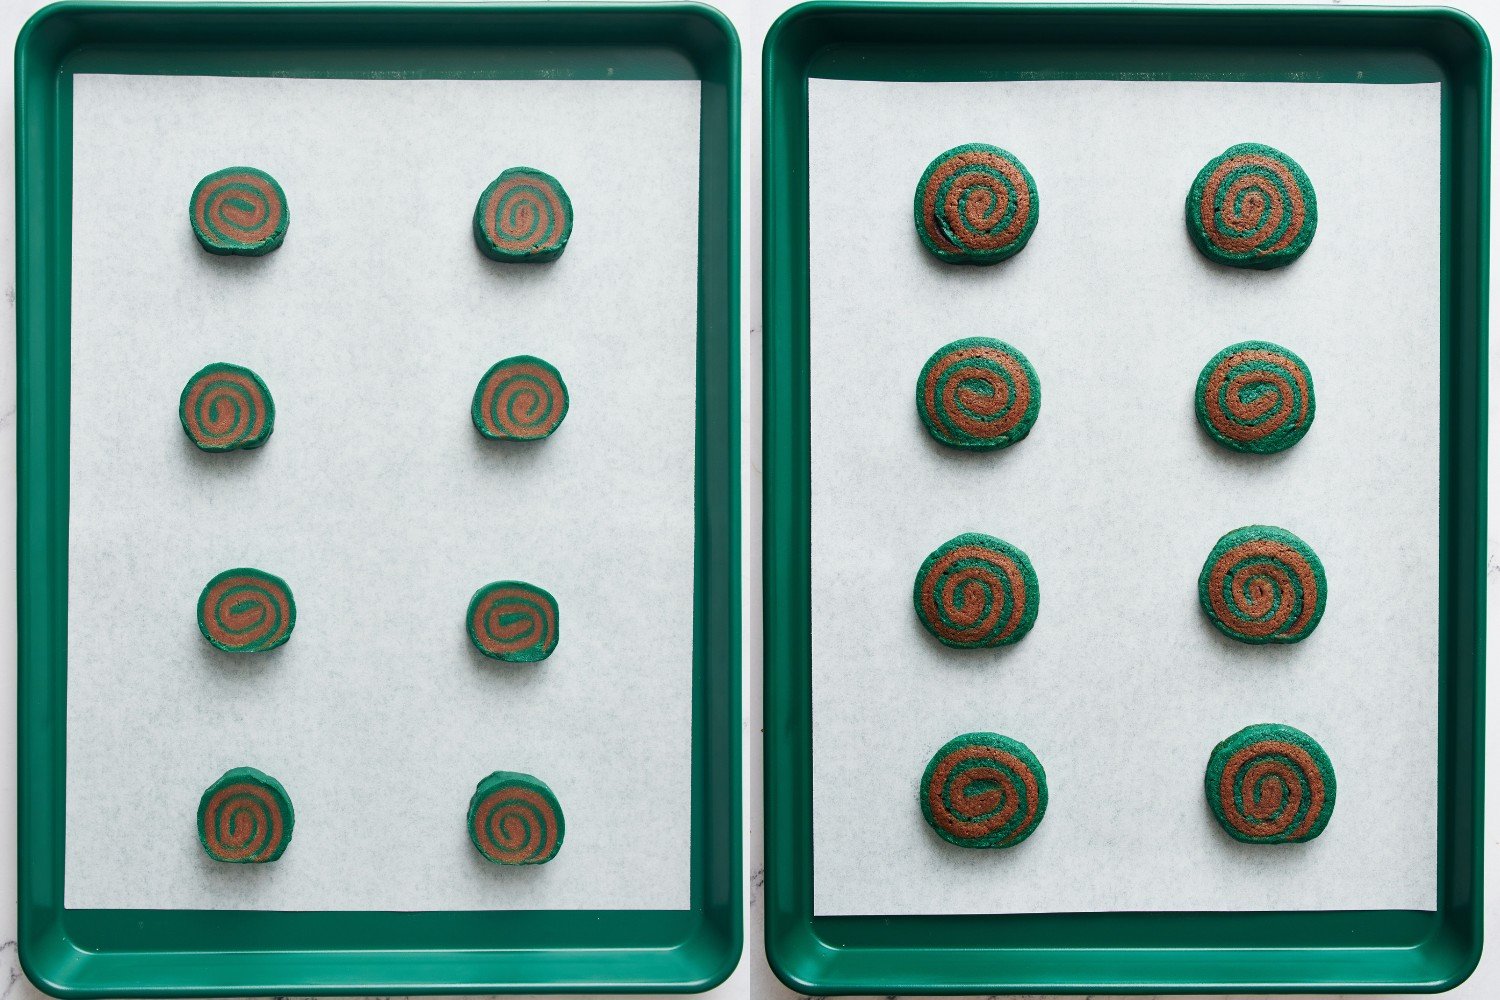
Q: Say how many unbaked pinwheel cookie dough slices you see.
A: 8